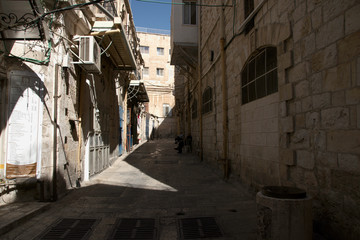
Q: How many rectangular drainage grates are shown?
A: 3